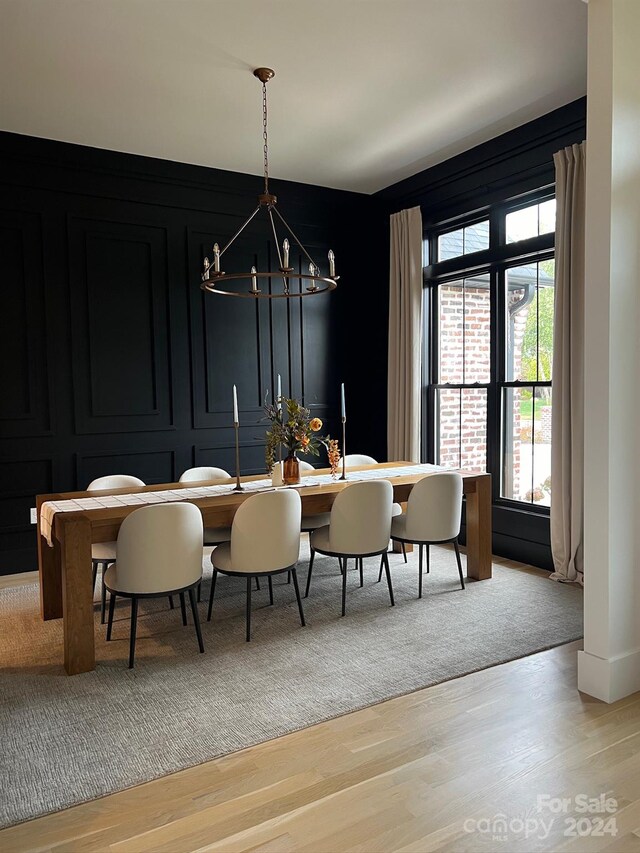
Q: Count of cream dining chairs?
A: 8